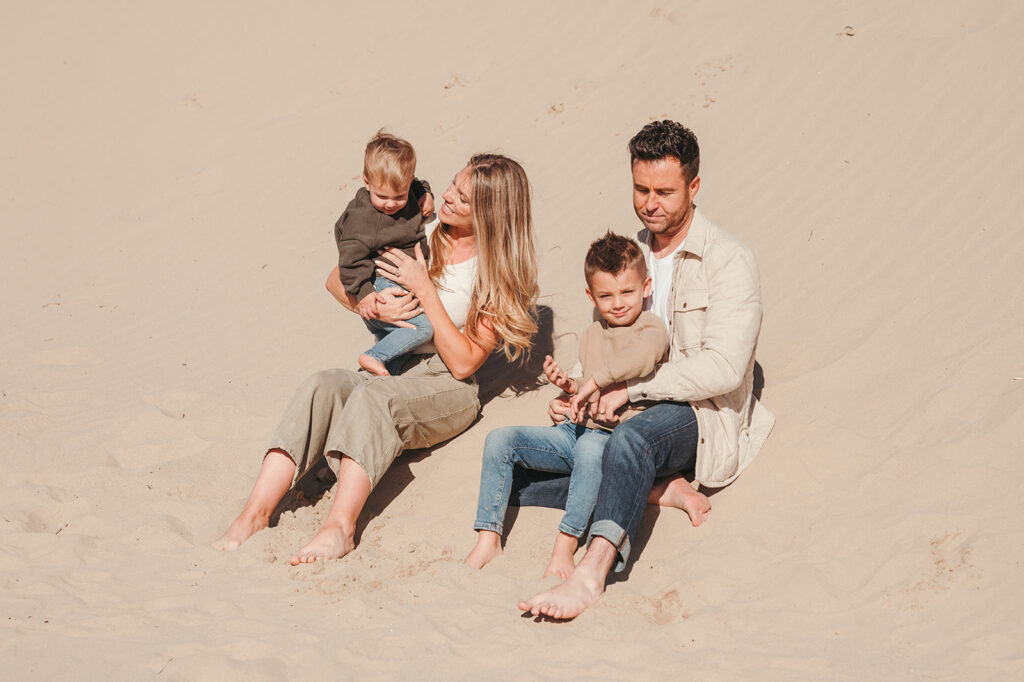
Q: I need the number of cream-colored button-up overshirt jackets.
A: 1